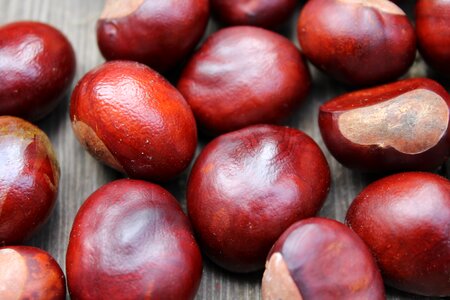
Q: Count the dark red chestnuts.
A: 14